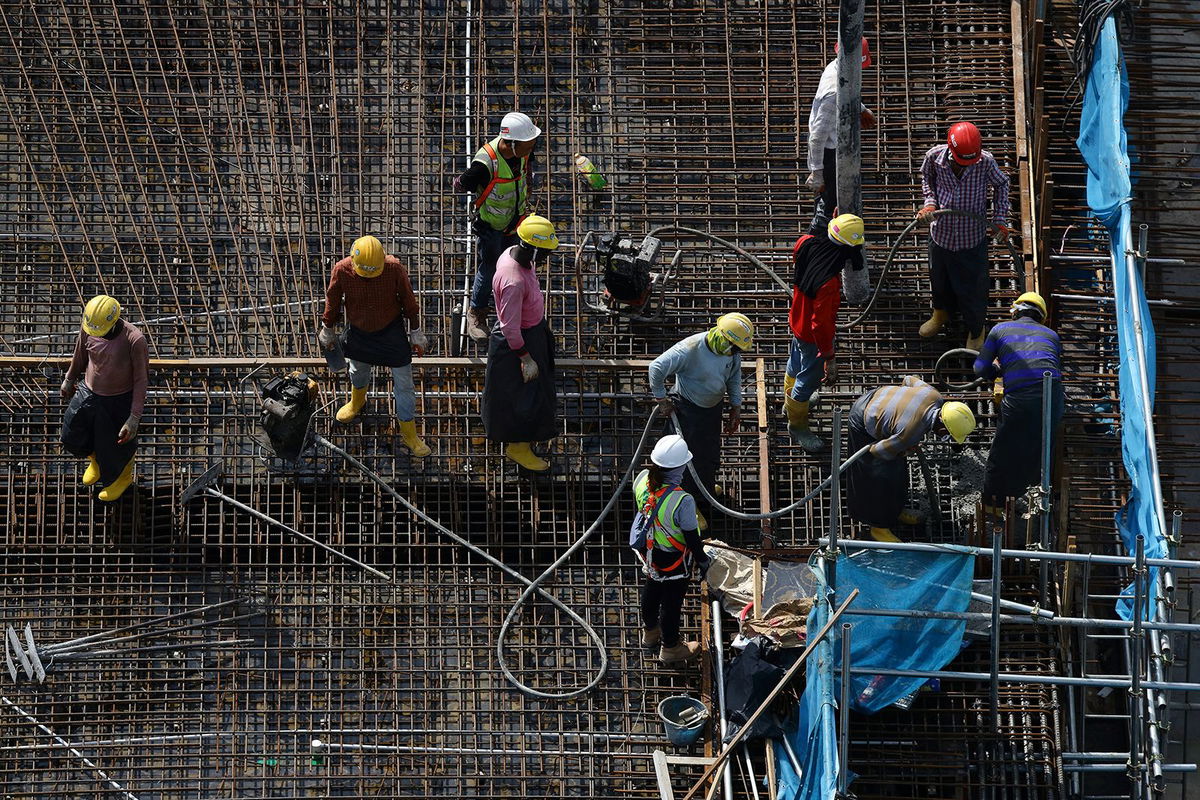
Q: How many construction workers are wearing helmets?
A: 11